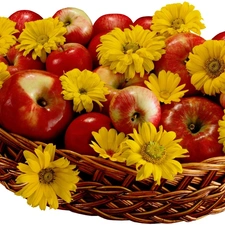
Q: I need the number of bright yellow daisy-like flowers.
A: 12